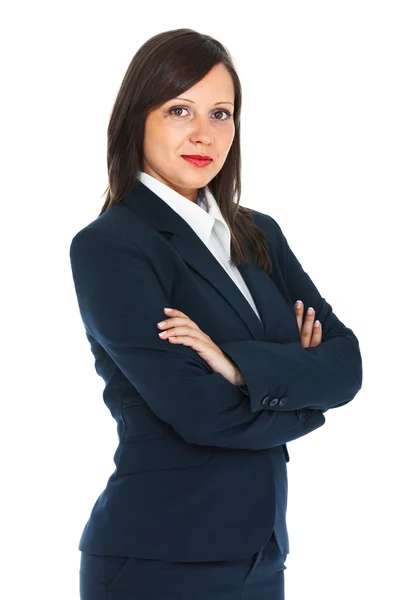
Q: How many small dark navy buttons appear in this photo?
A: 3